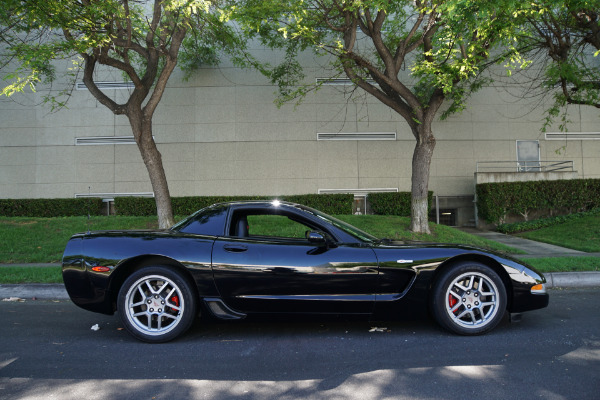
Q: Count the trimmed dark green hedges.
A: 4